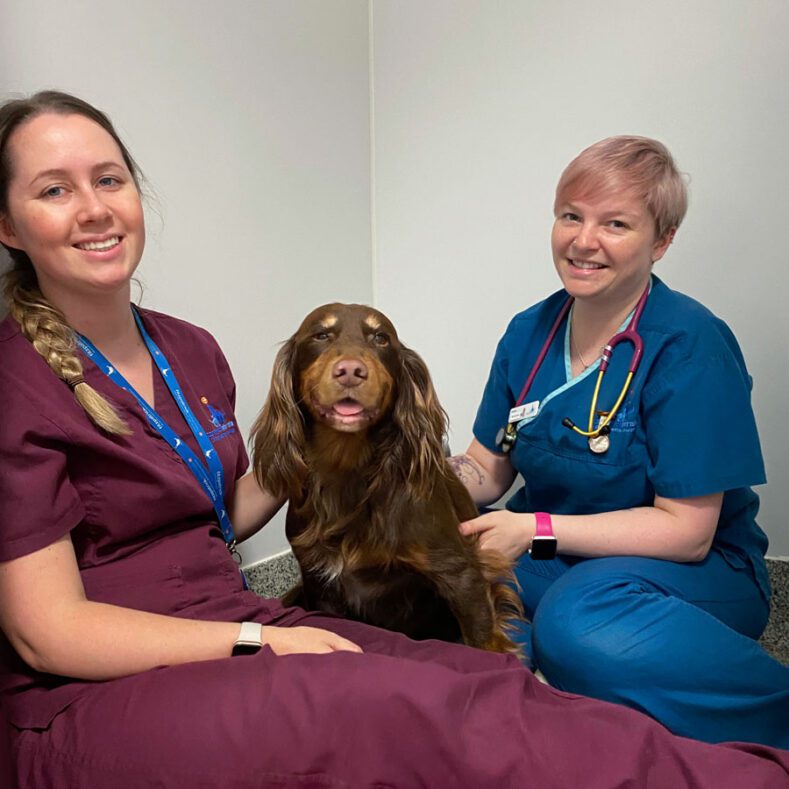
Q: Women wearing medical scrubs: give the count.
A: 2